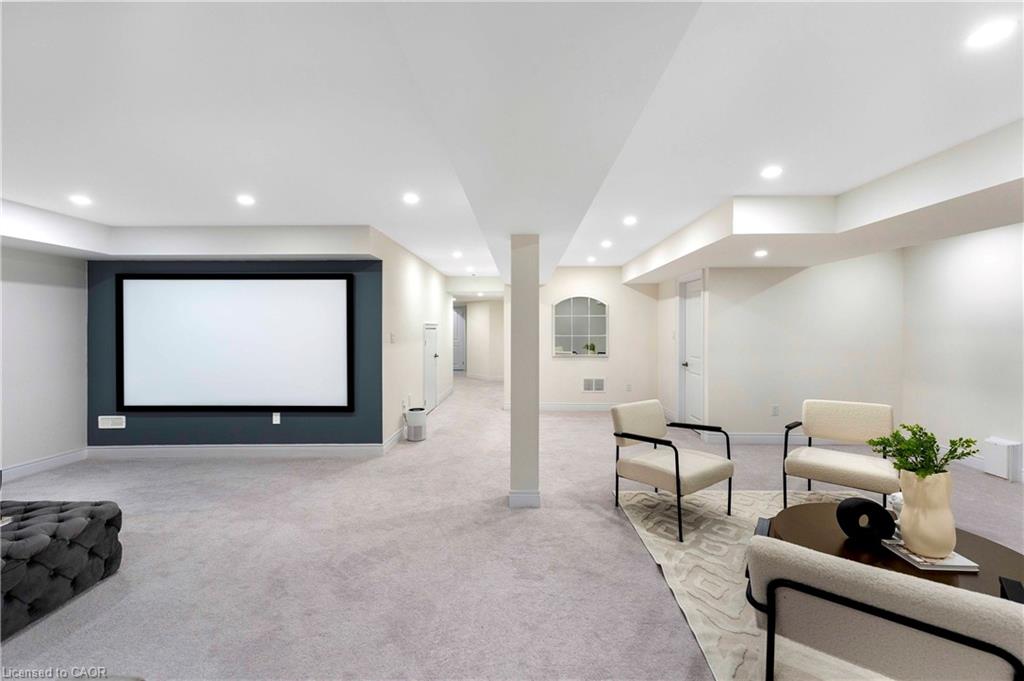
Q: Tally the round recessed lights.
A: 12